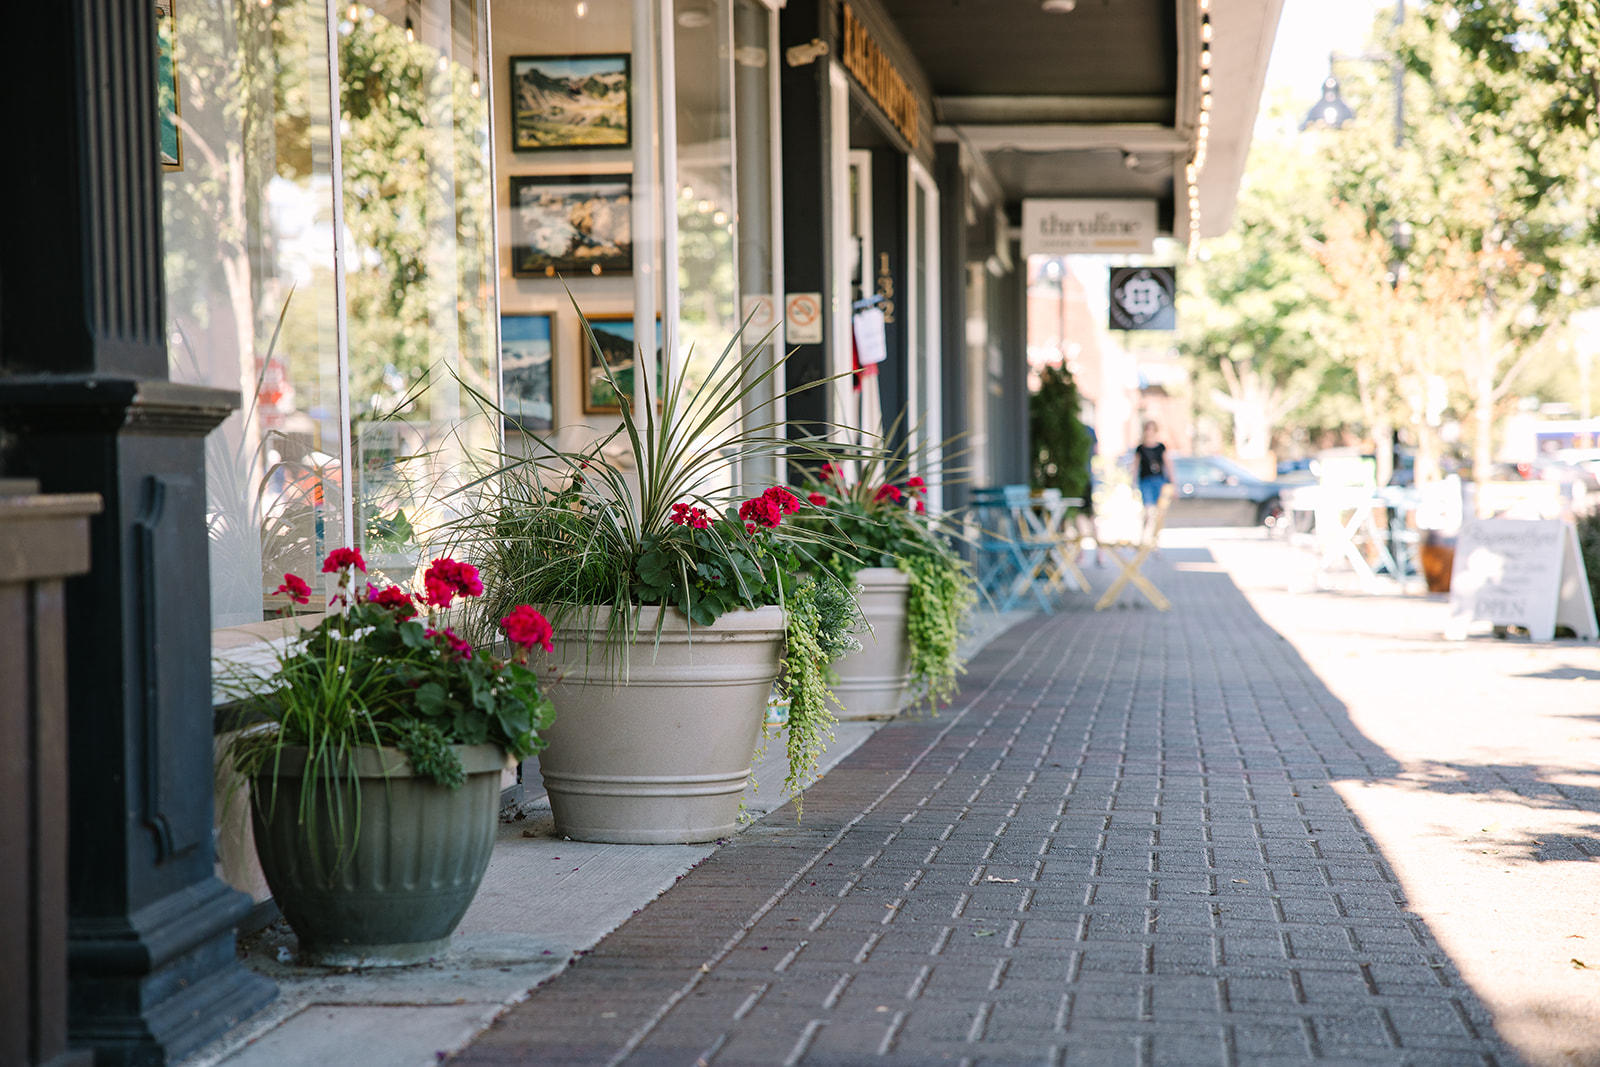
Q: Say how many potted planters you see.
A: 3